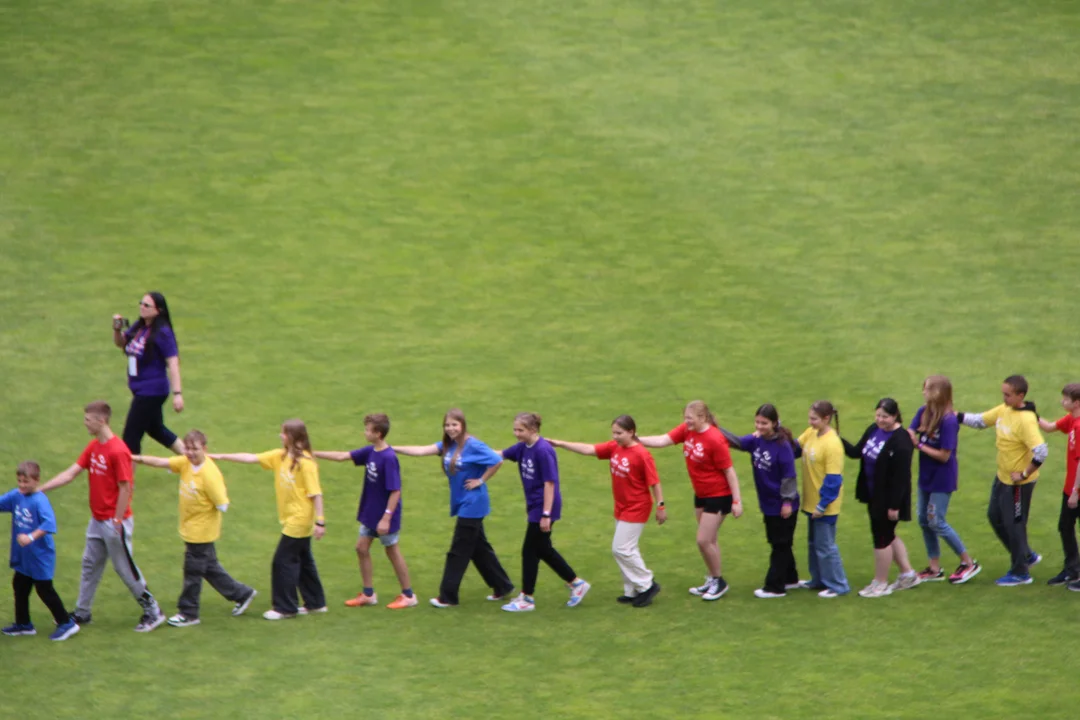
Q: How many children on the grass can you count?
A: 15